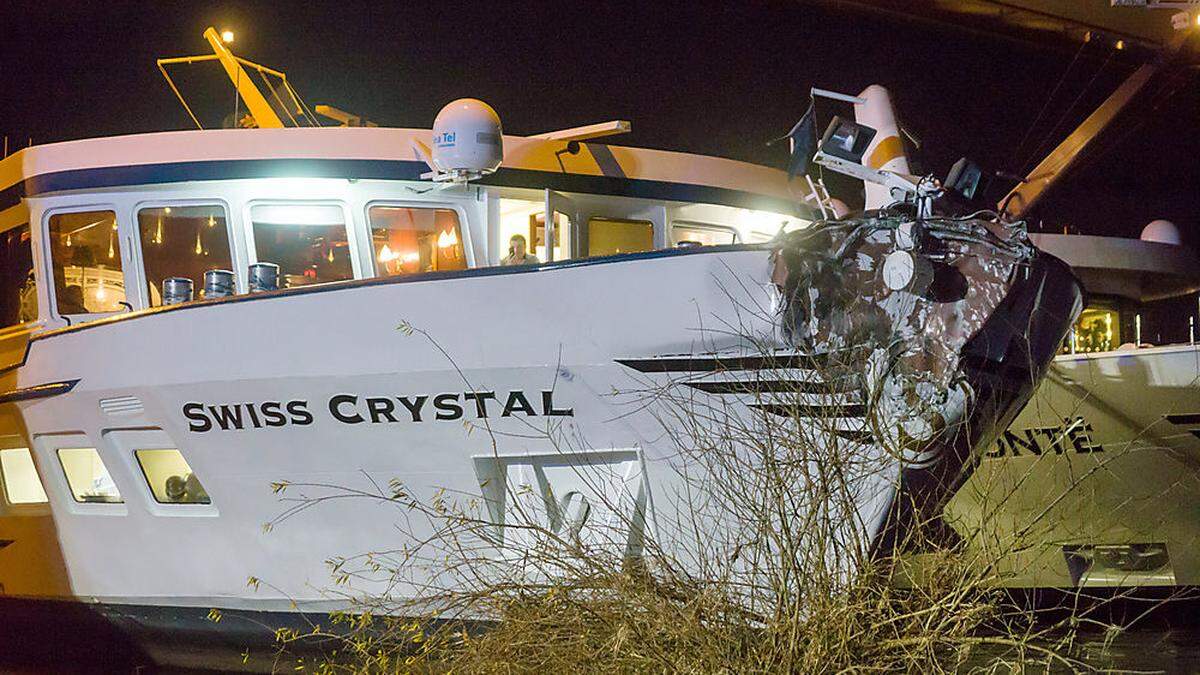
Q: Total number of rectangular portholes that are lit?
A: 3